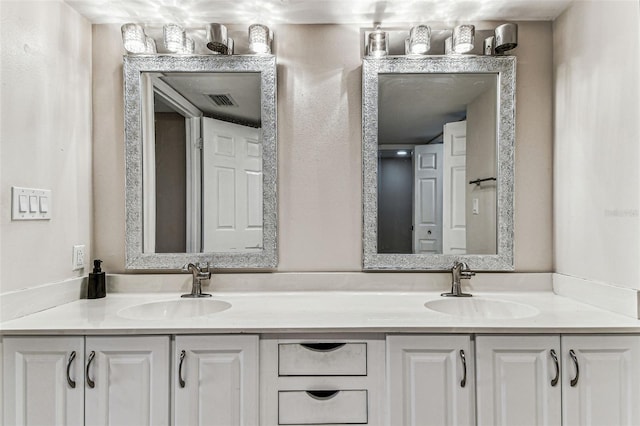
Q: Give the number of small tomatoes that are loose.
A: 0